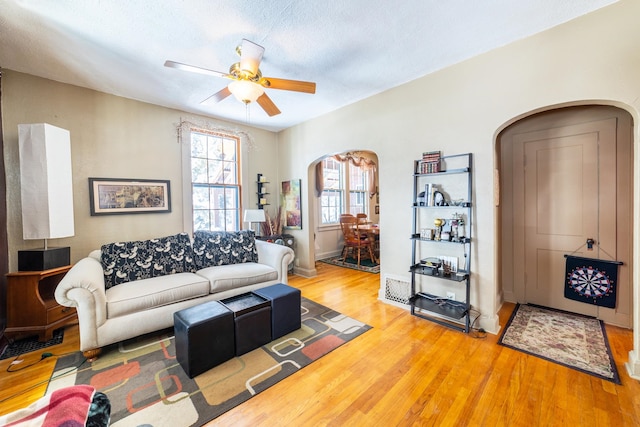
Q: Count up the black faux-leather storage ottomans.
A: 3